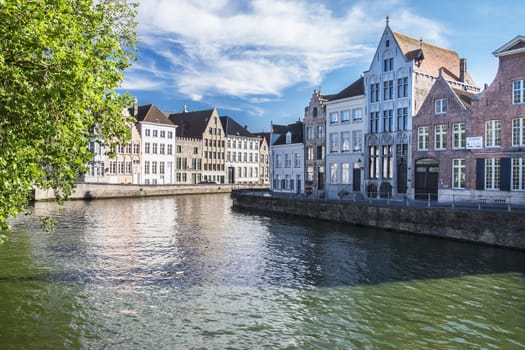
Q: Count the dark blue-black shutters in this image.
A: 2